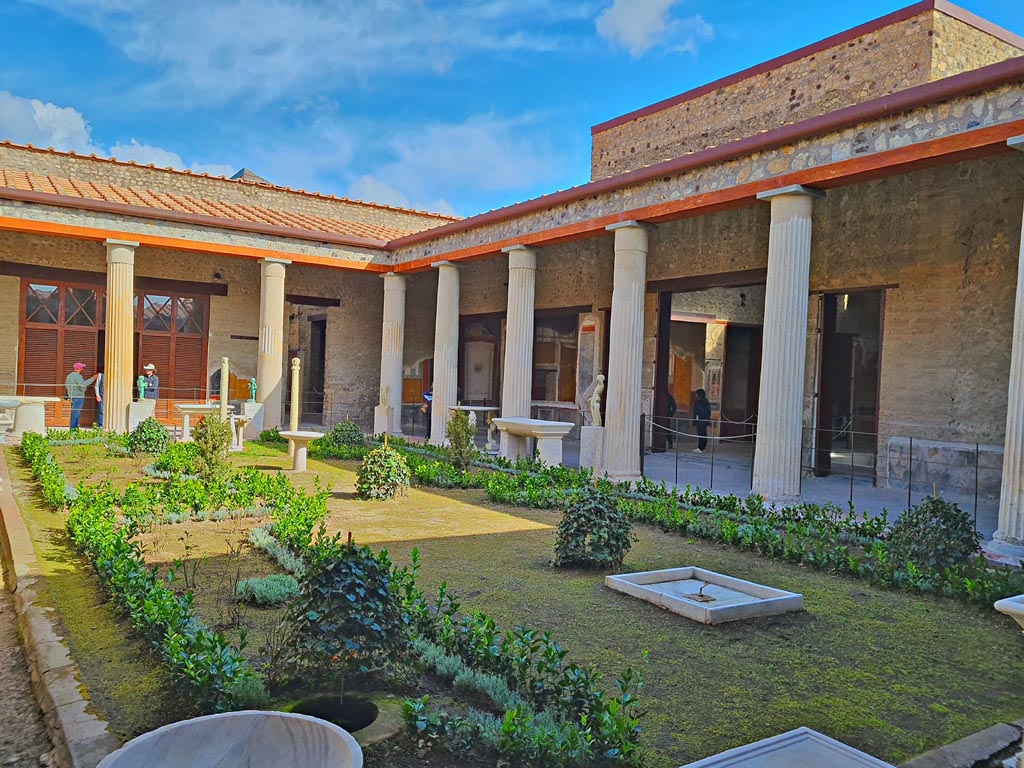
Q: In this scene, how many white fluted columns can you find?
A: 8